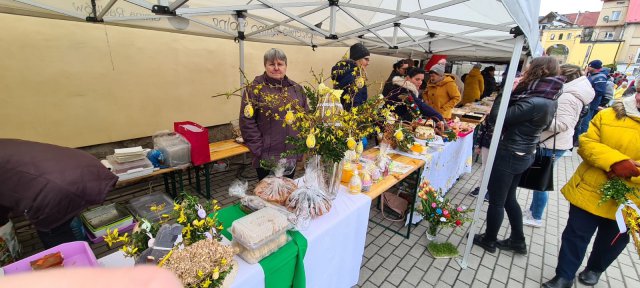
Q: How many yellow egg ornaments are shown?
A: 7